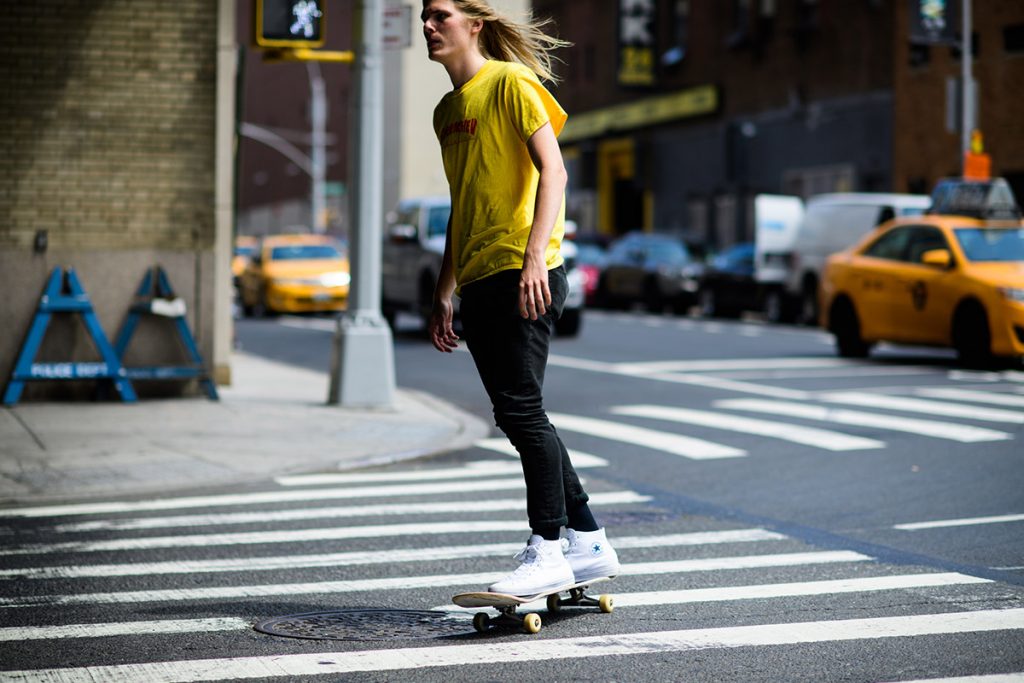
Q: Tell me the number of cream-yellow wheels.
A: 4